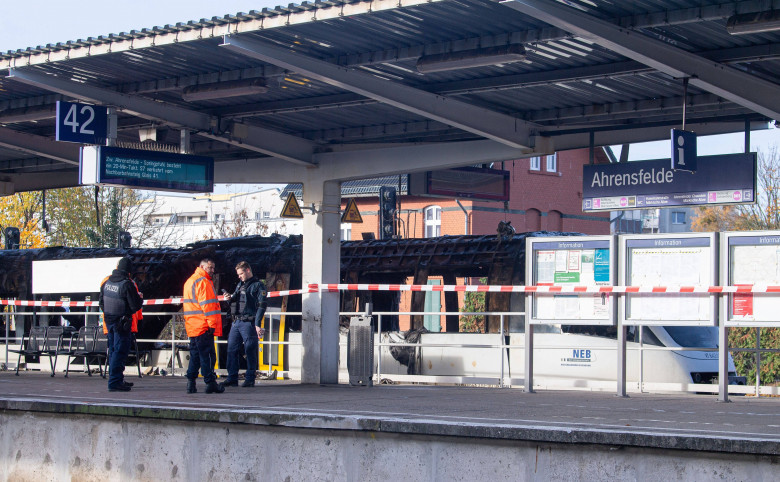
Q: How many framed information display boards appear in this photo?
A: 3